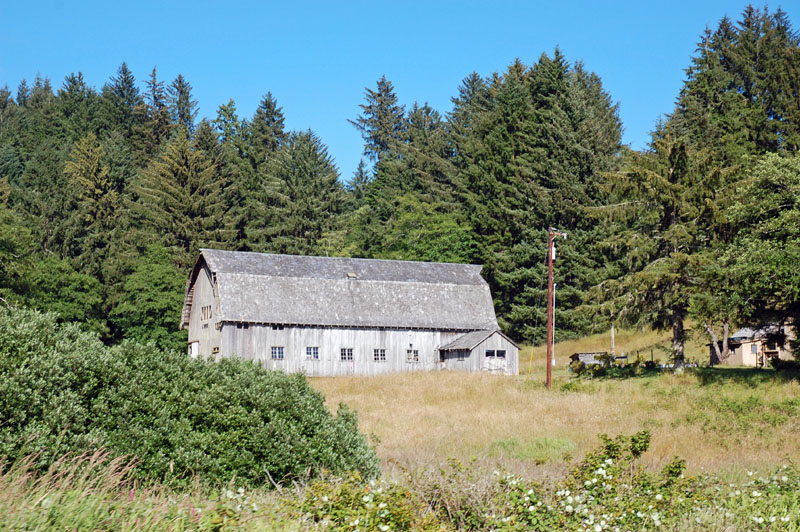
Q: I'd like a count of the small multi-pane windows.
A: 5